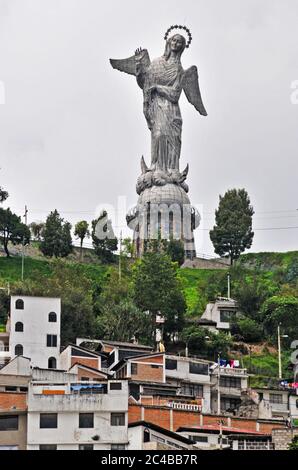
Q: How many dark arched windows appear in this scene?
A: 5